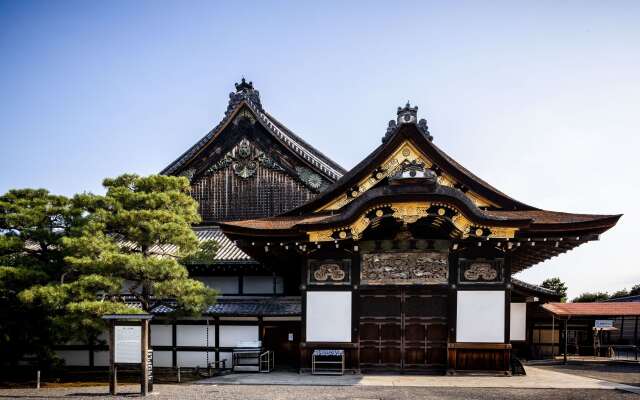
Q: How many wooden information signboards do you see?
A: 1